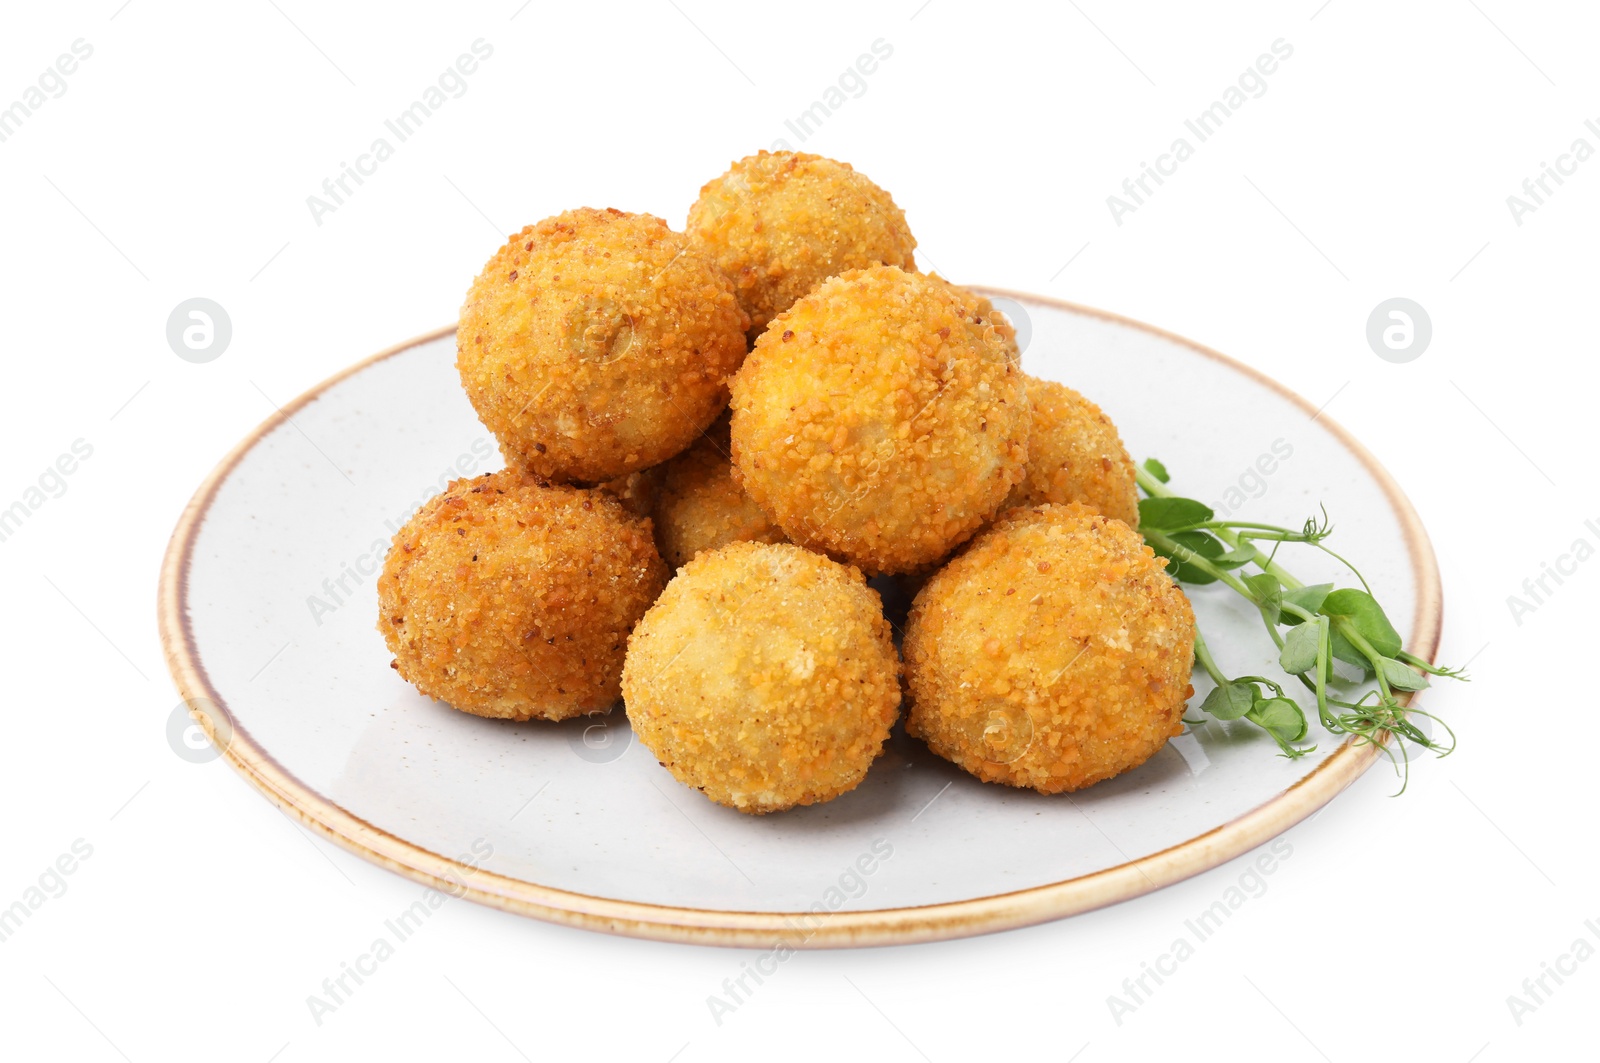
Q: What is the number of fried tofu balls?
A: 9